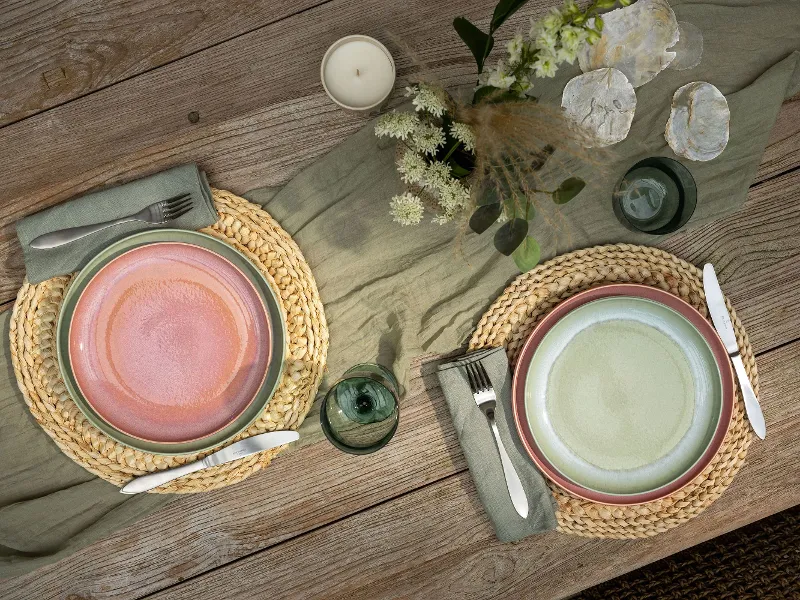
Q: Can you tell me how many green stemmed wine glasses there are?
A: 1